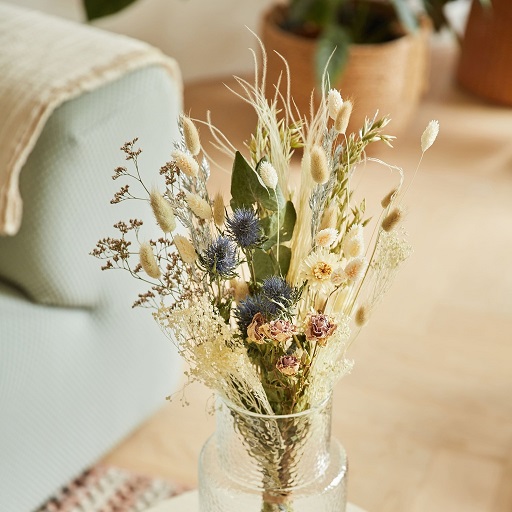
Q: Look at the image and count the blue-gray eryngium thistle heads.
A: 4